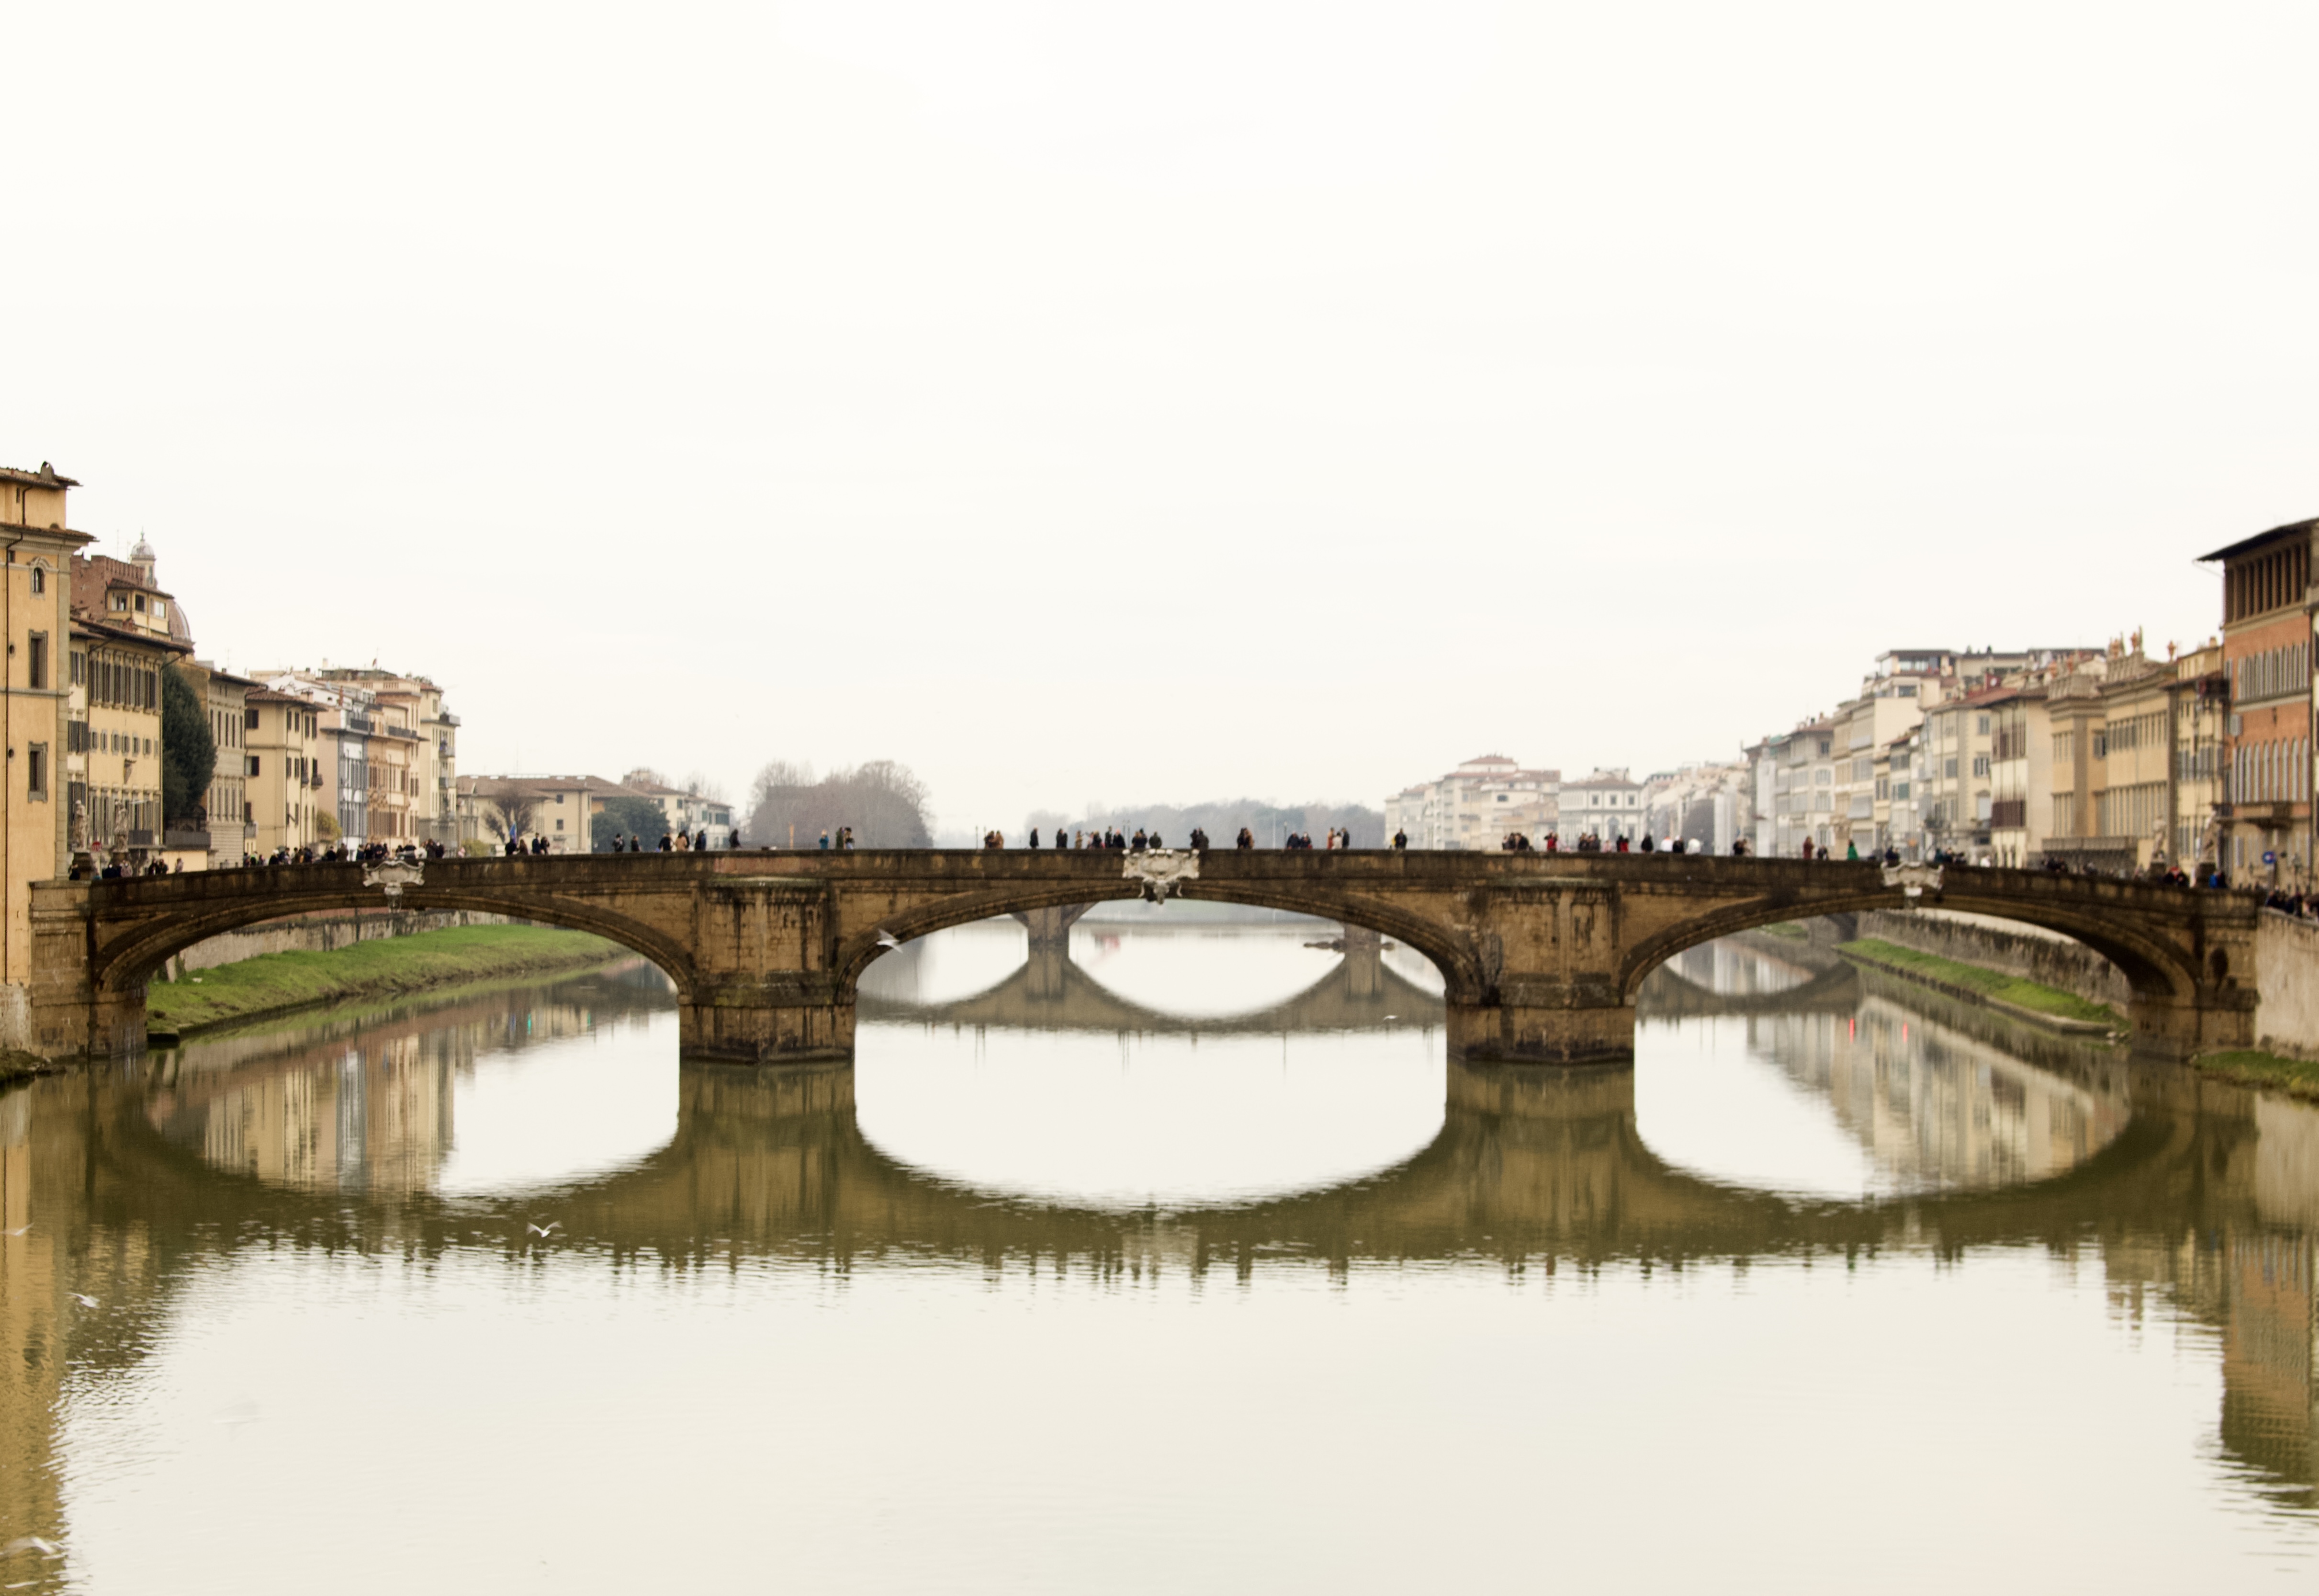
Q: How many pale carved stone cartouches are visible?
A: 3